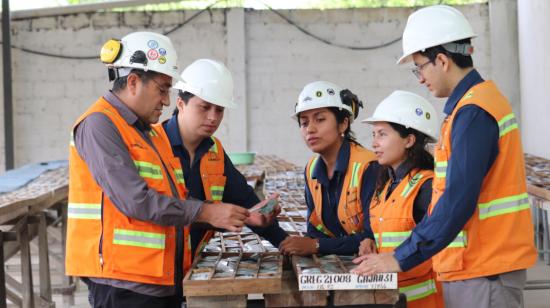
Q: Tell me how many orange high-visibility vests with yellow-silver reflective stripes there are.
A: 5